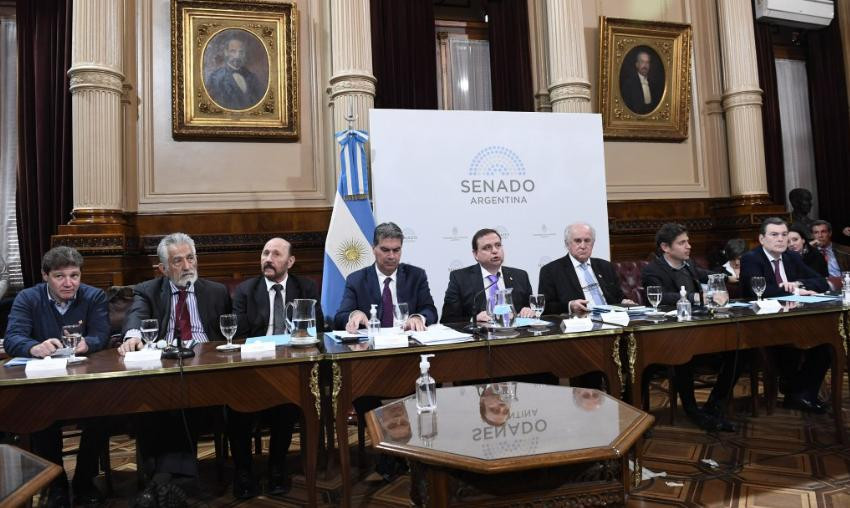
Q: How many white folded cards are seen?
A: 7